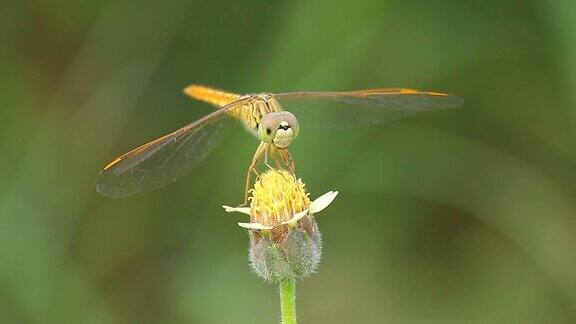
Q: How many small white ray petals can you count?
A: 4